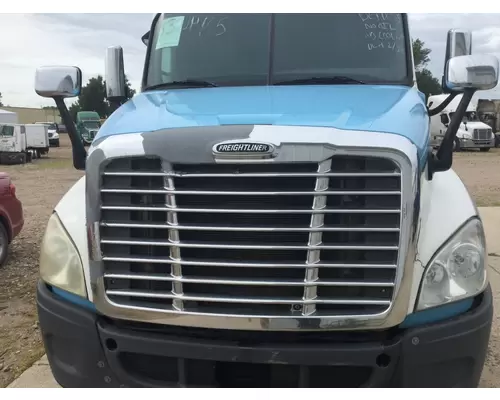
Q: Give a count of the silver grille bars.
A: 8